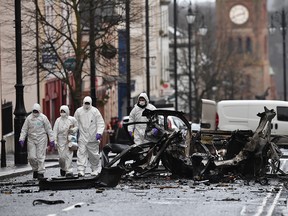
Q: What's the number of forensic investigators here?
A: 4